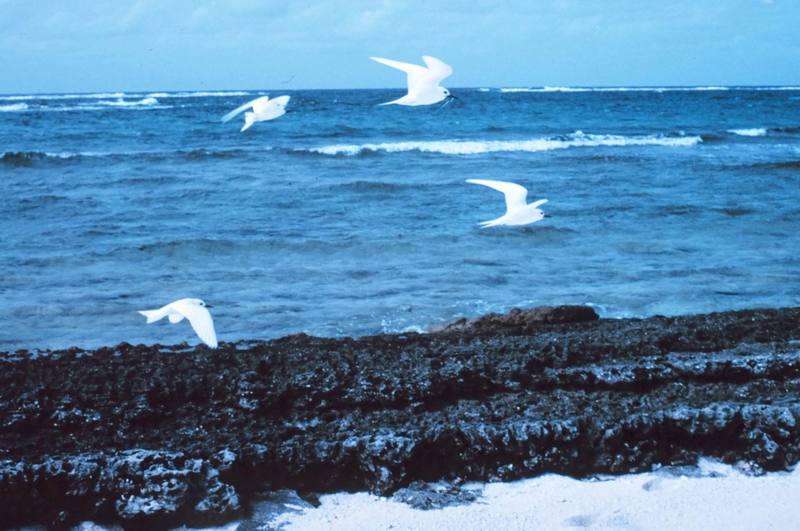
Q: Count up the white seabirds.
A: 4